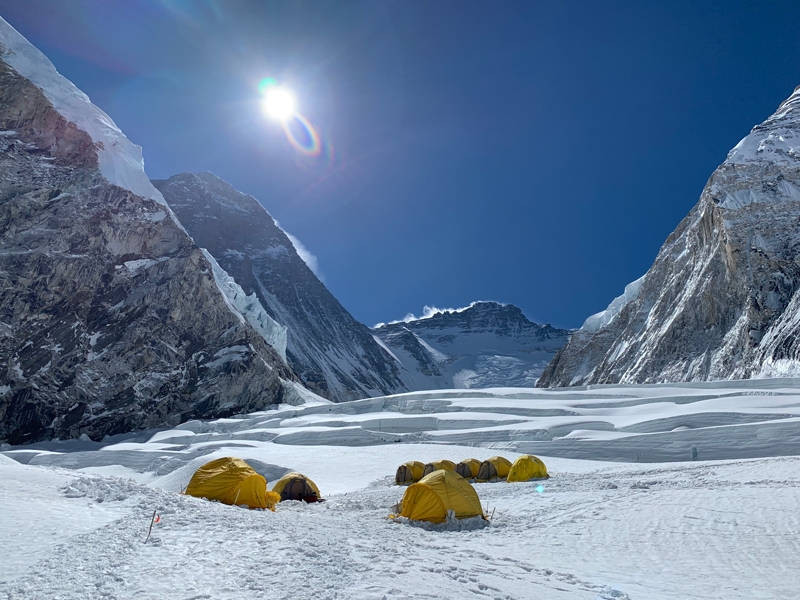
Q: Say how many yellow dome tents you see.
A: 8